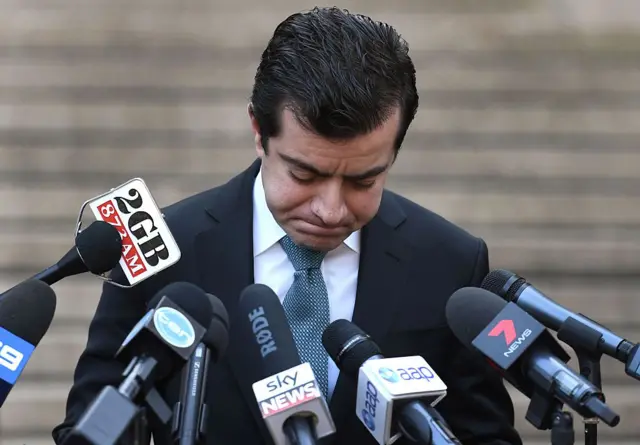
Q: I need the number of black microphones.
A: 8